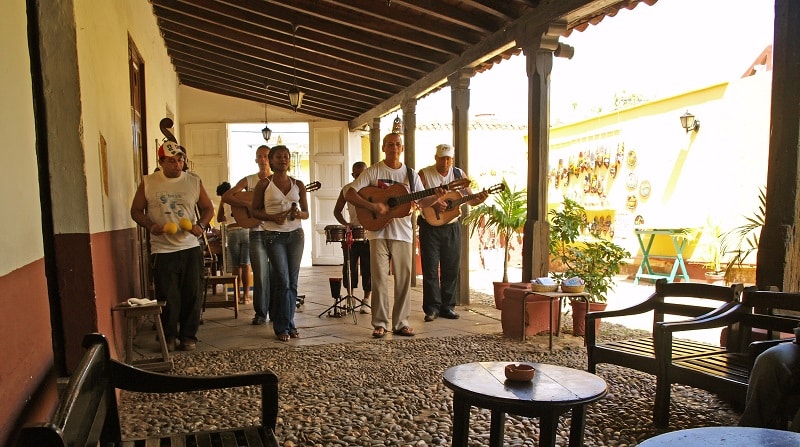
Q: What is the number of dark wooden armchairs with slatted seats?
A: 3